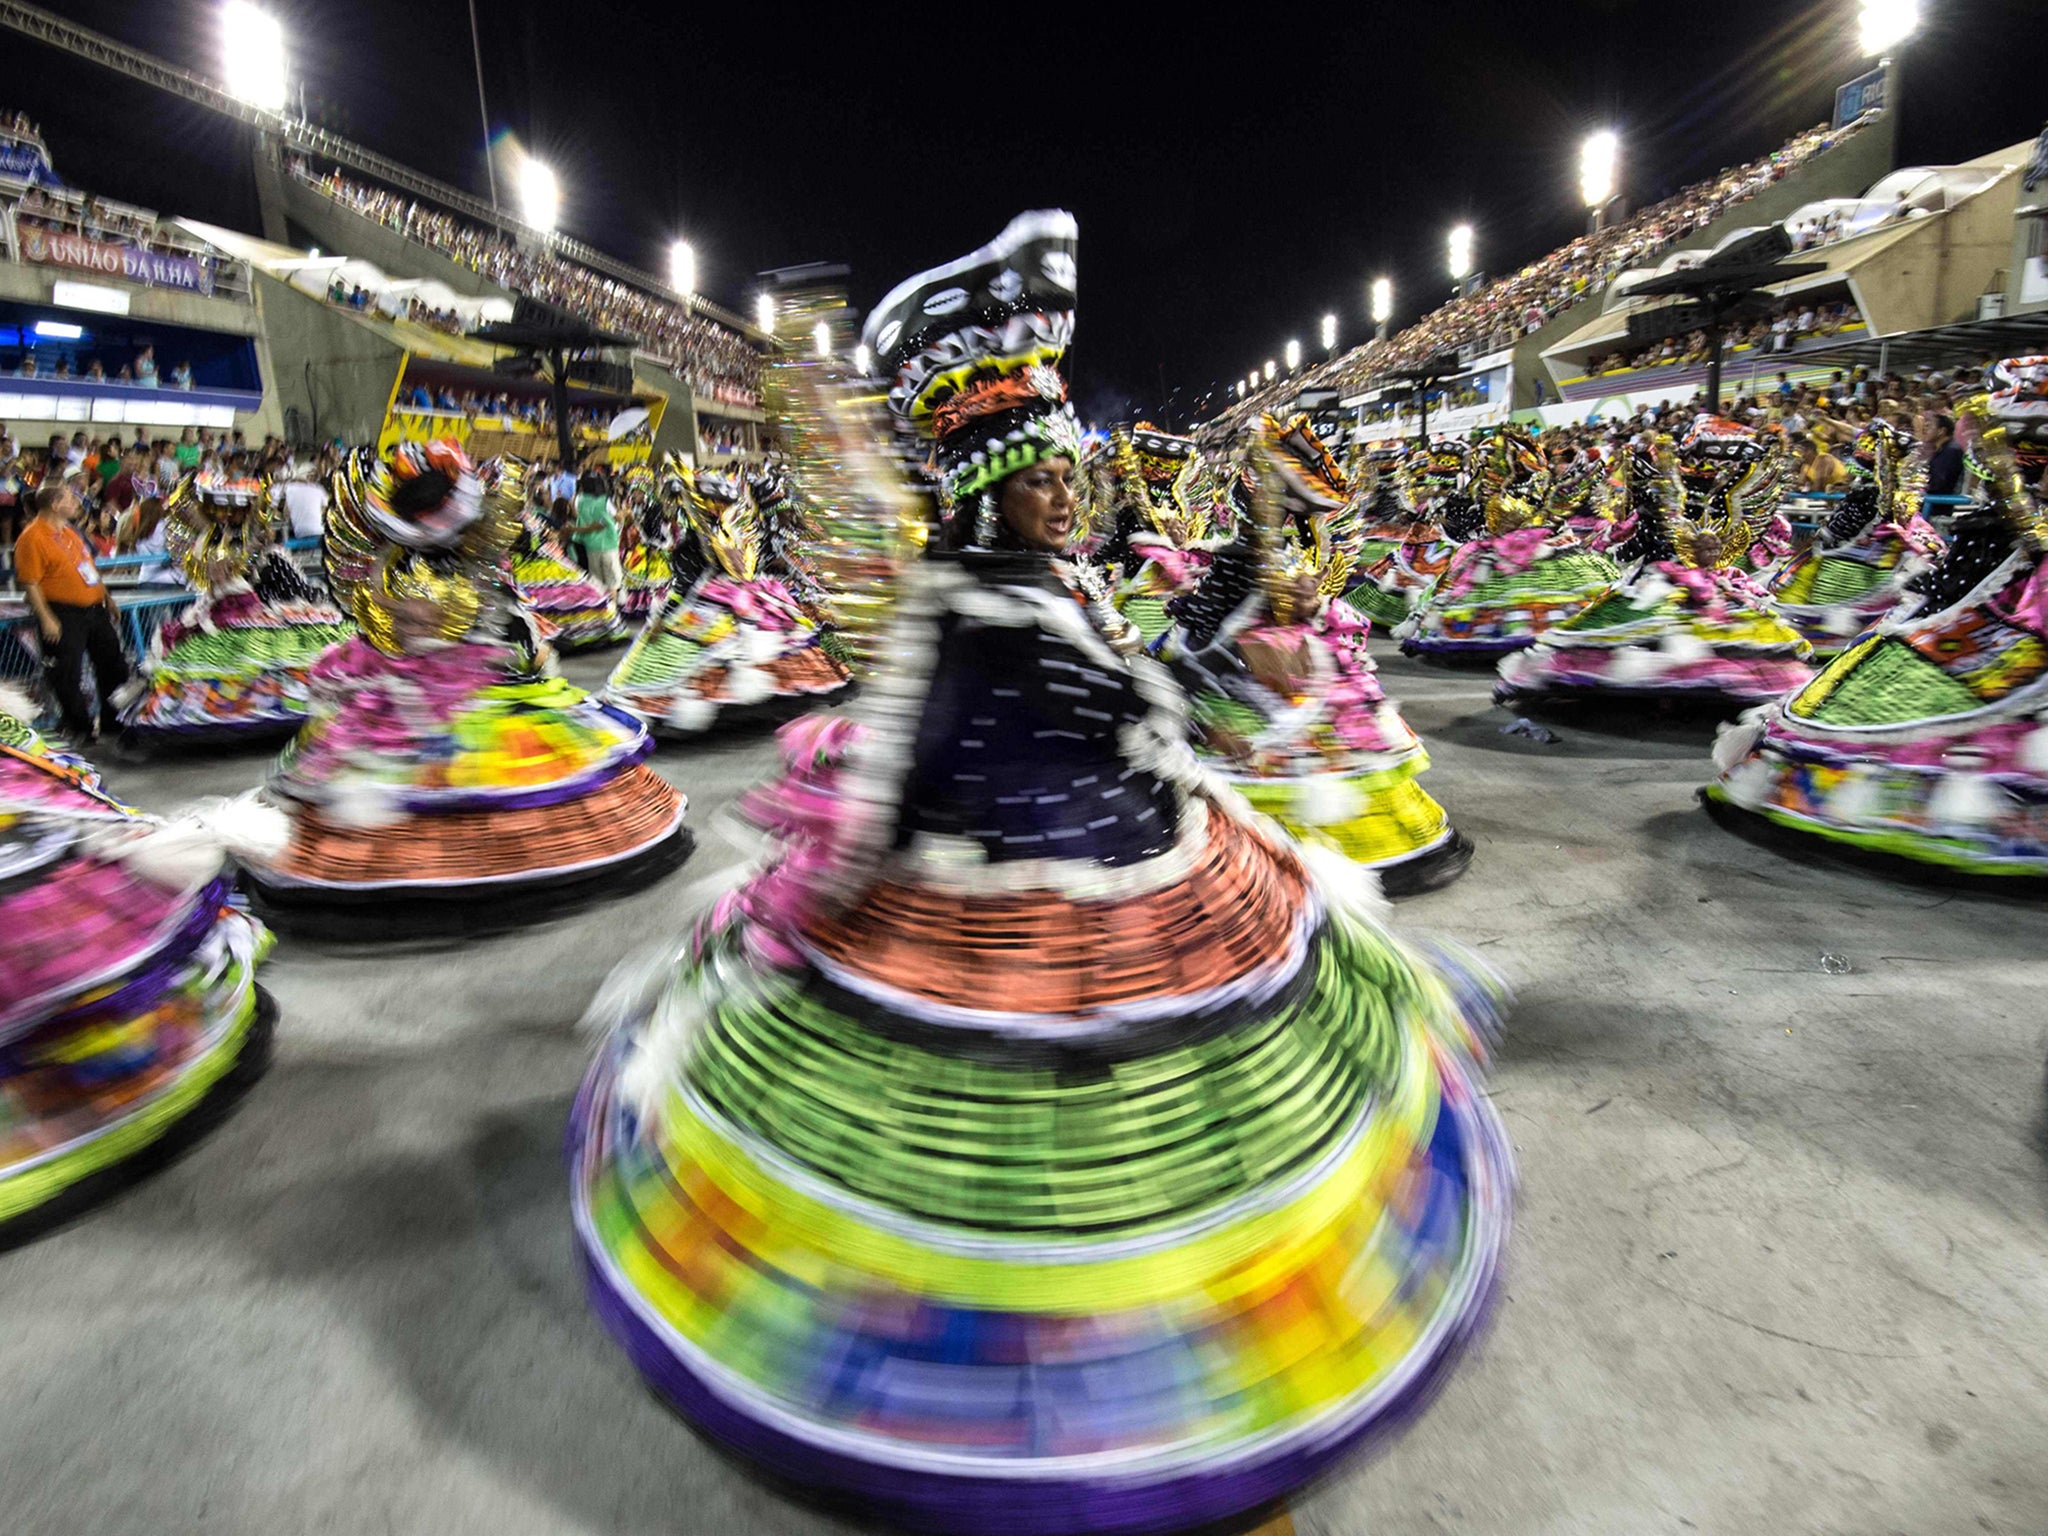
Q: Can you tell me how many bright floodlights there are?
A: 15